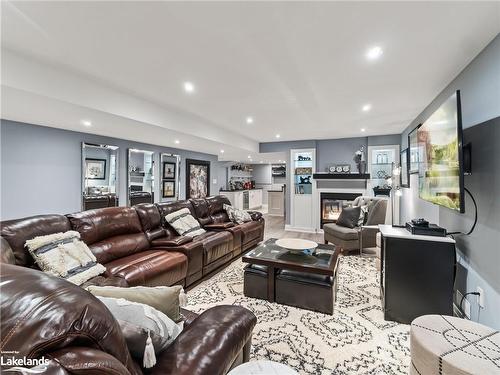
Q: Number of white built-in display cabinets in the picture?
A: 2